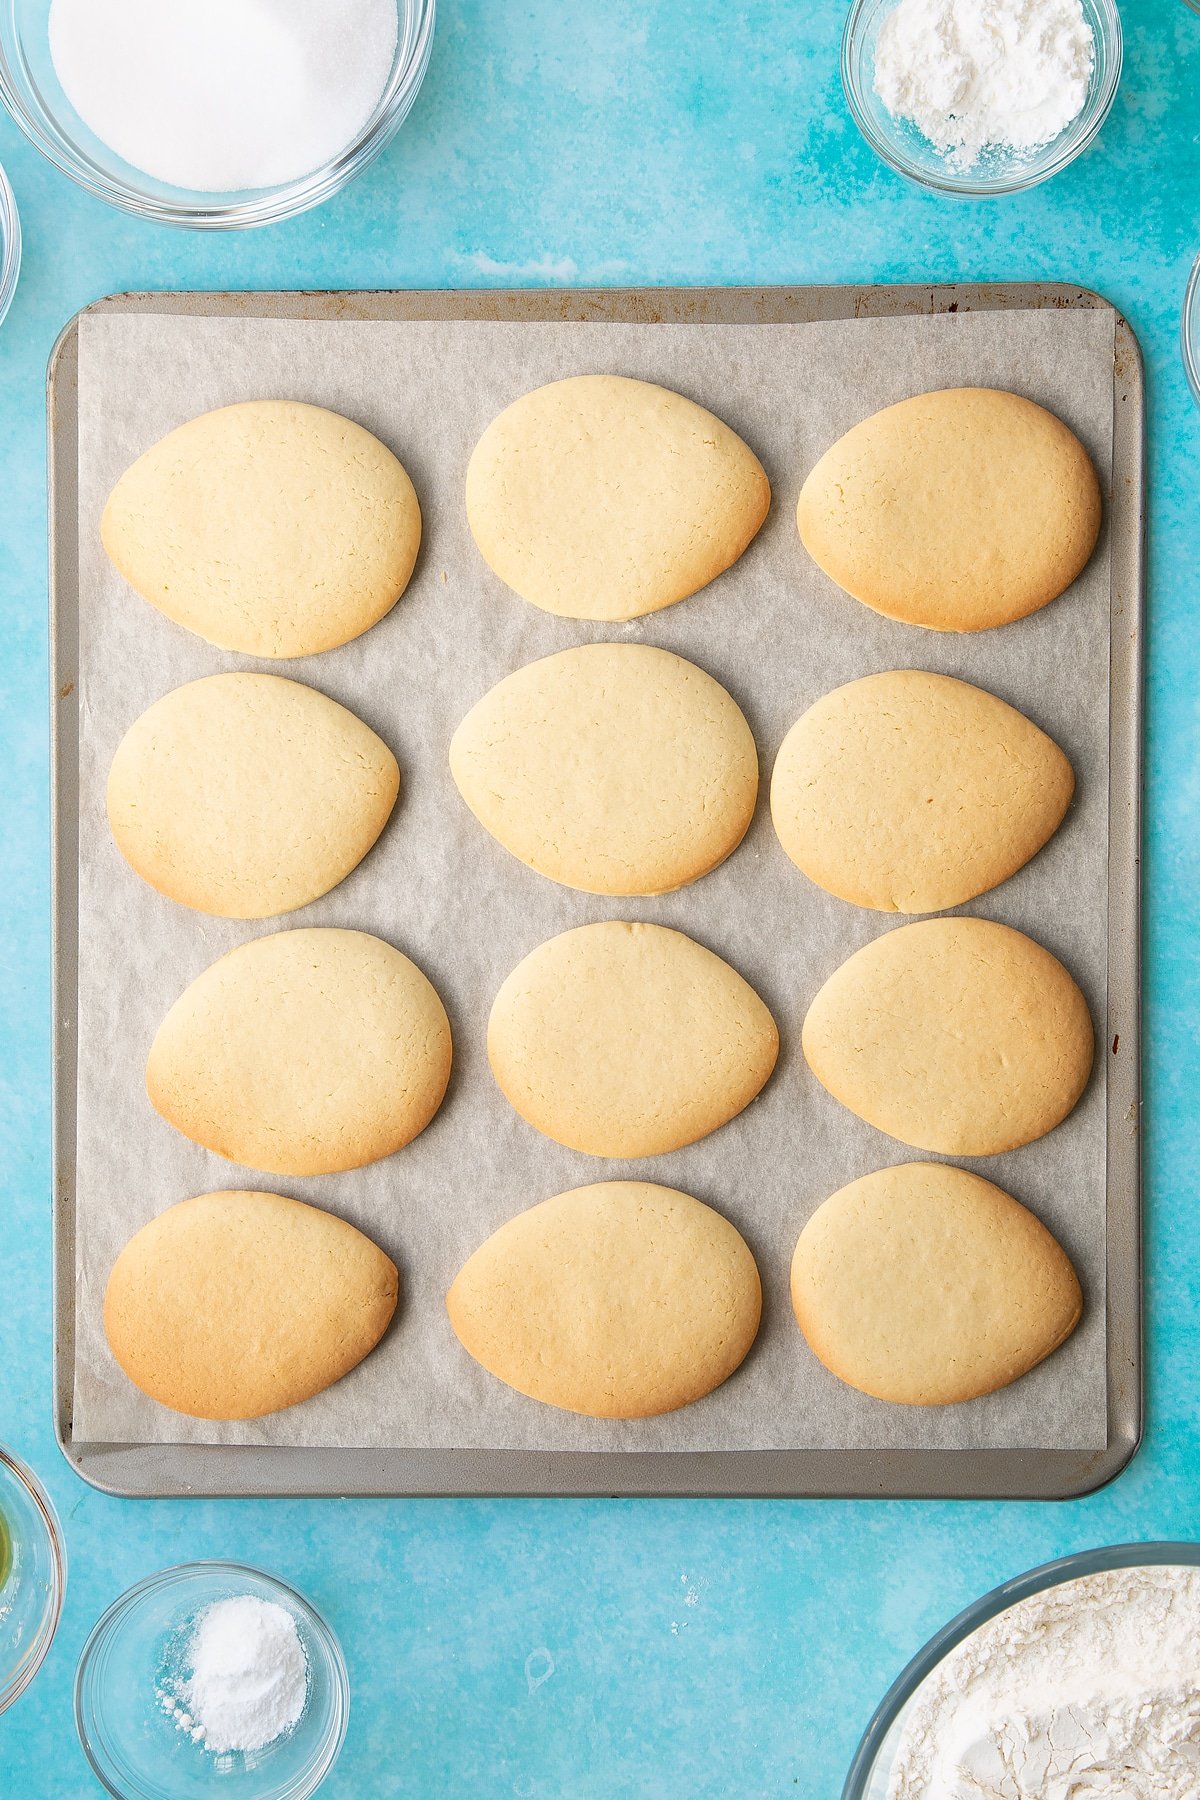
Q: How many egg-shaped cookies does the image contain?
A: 12